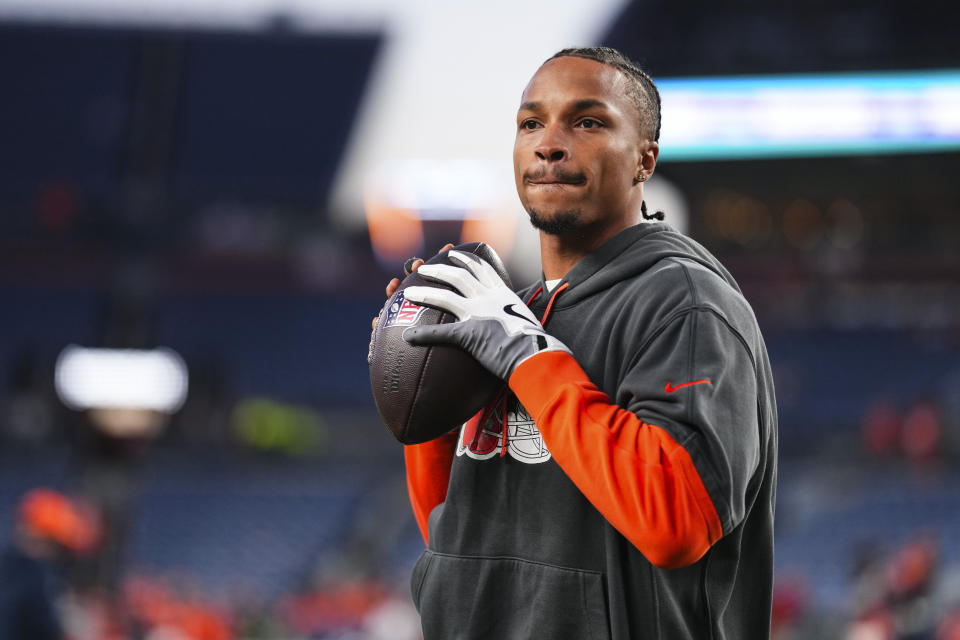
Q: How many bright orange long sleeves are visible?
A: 2